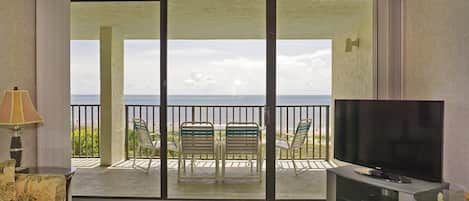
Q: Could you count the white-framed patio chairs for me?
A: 4